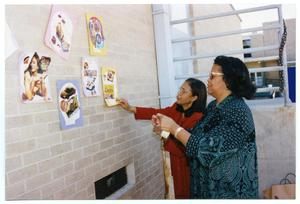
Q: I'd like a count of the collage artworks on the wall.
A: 6